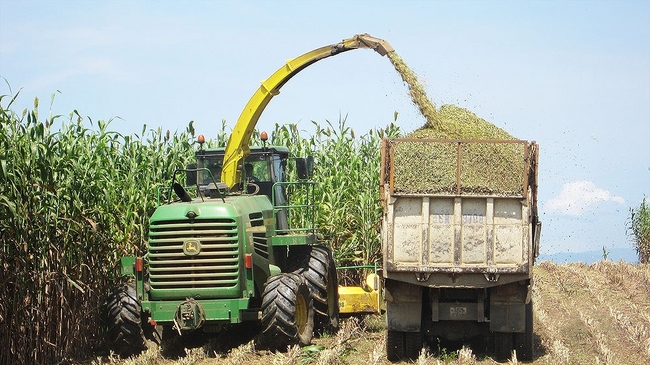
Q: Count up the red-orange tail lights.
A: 2